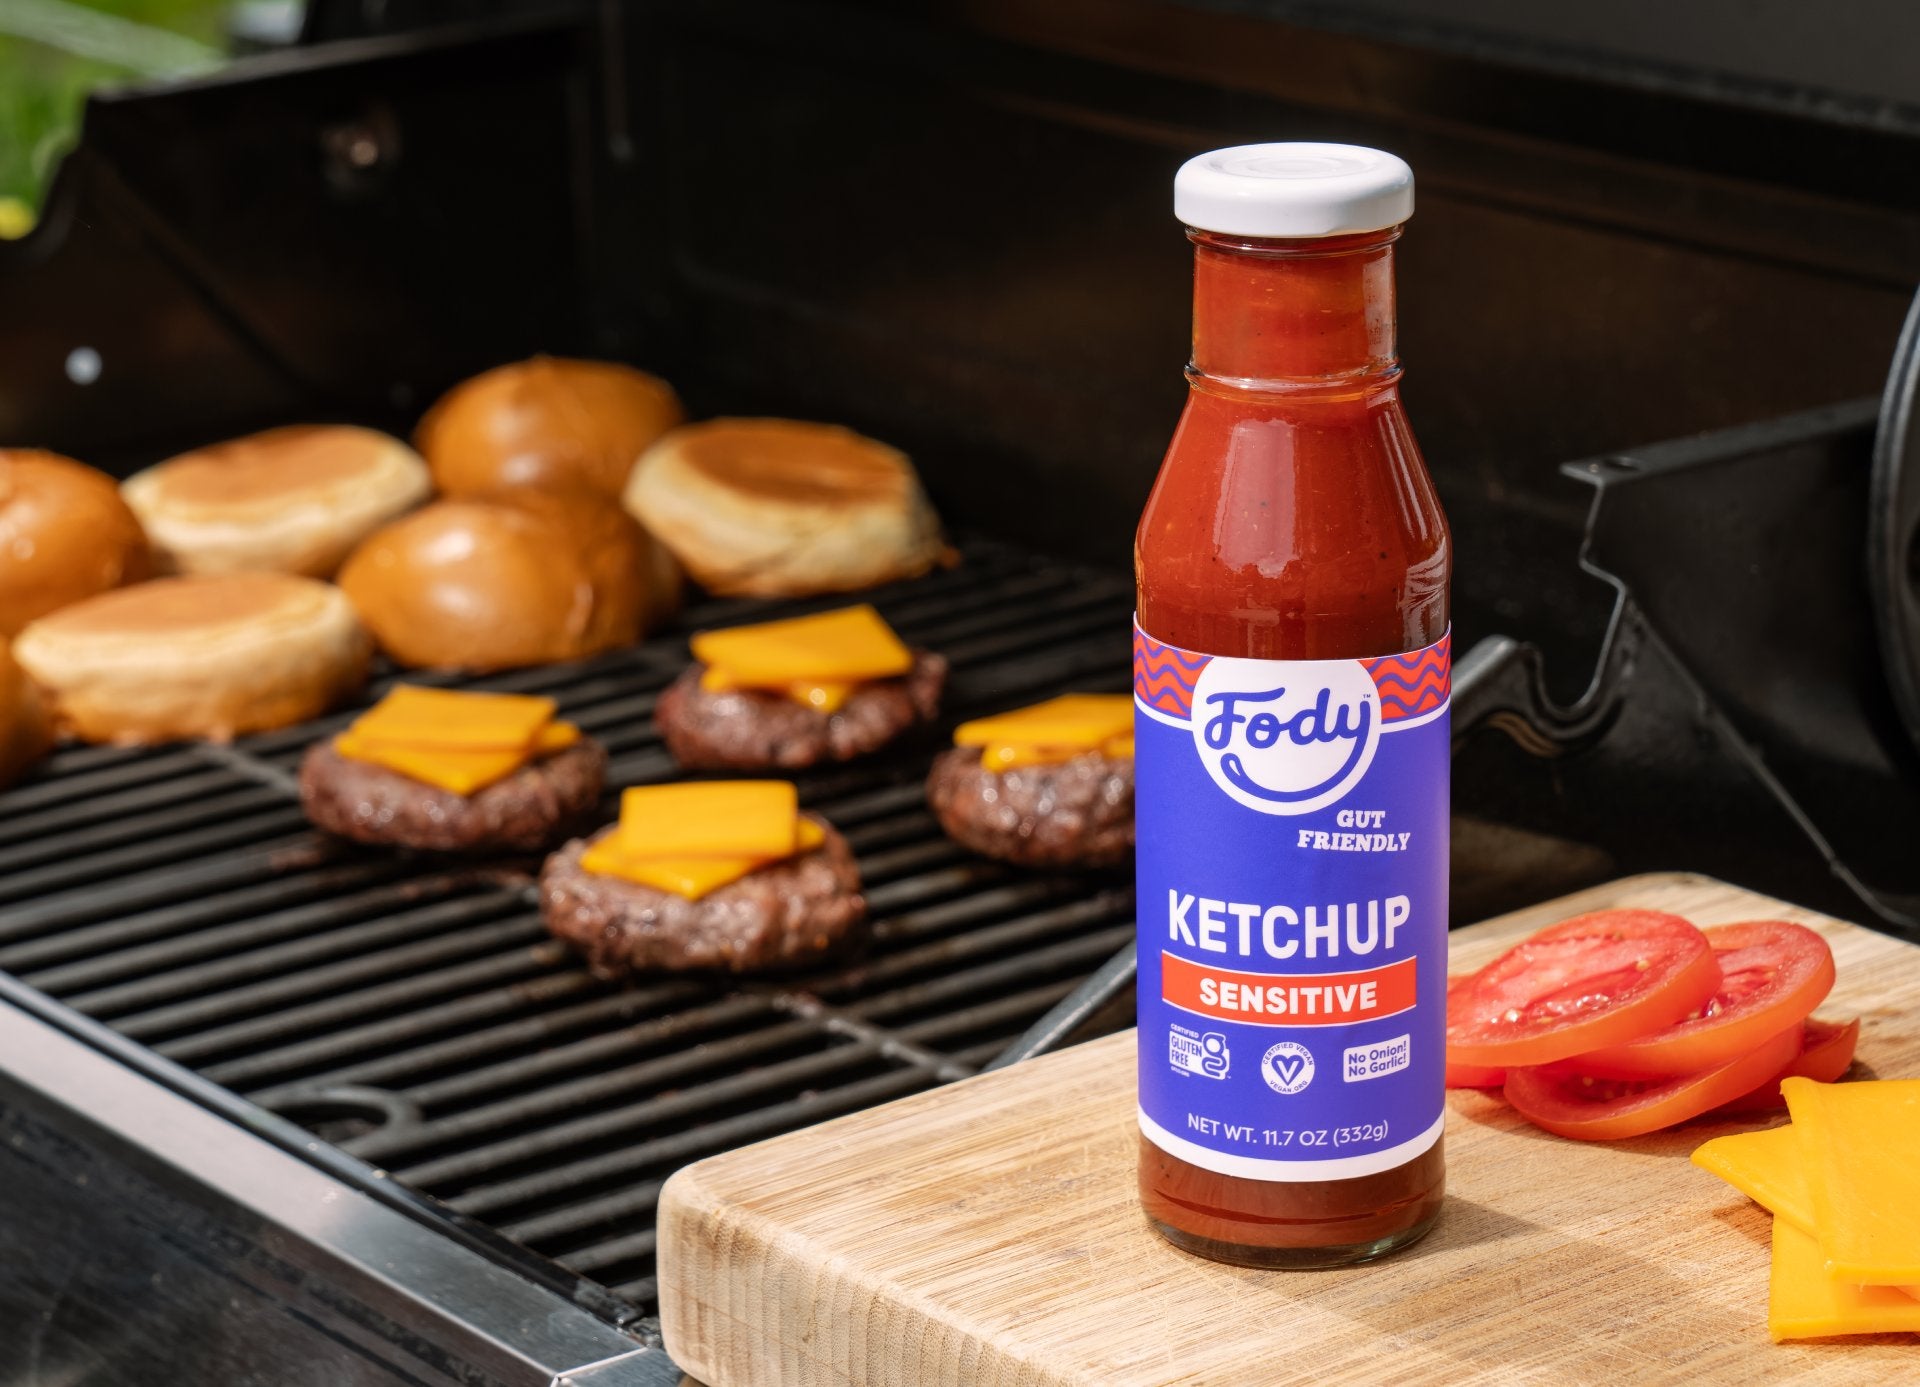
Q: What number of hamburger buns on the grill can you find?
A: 7